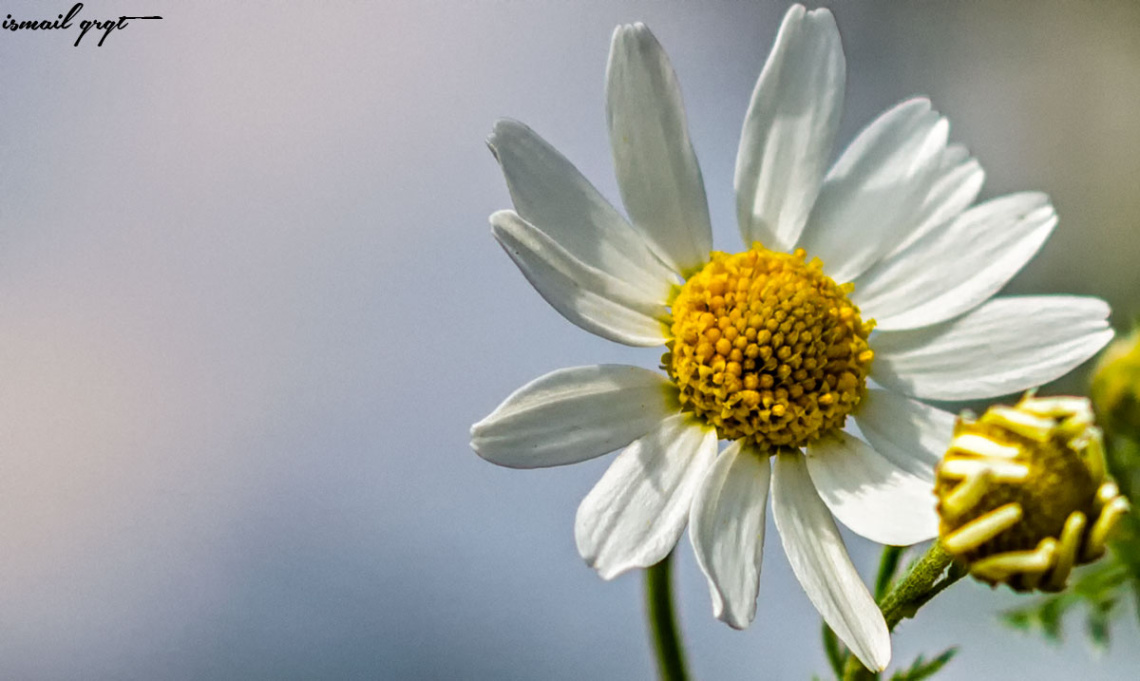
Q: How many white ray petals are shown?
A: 14